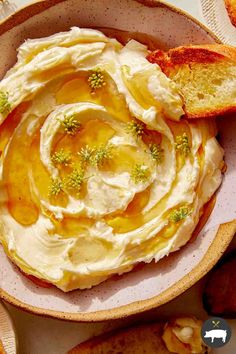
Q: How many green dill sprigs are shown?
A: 13